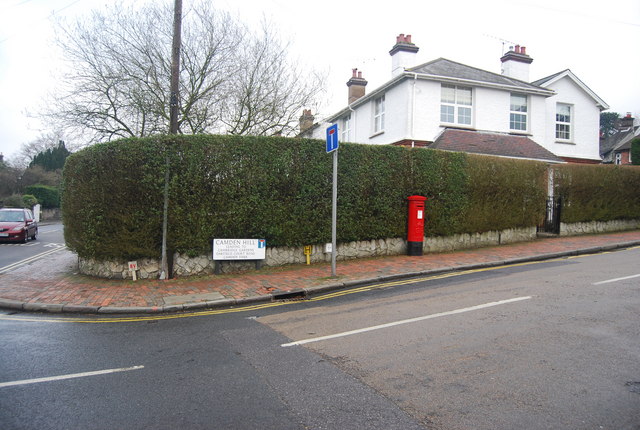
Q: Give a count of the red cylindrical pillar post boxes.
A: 1